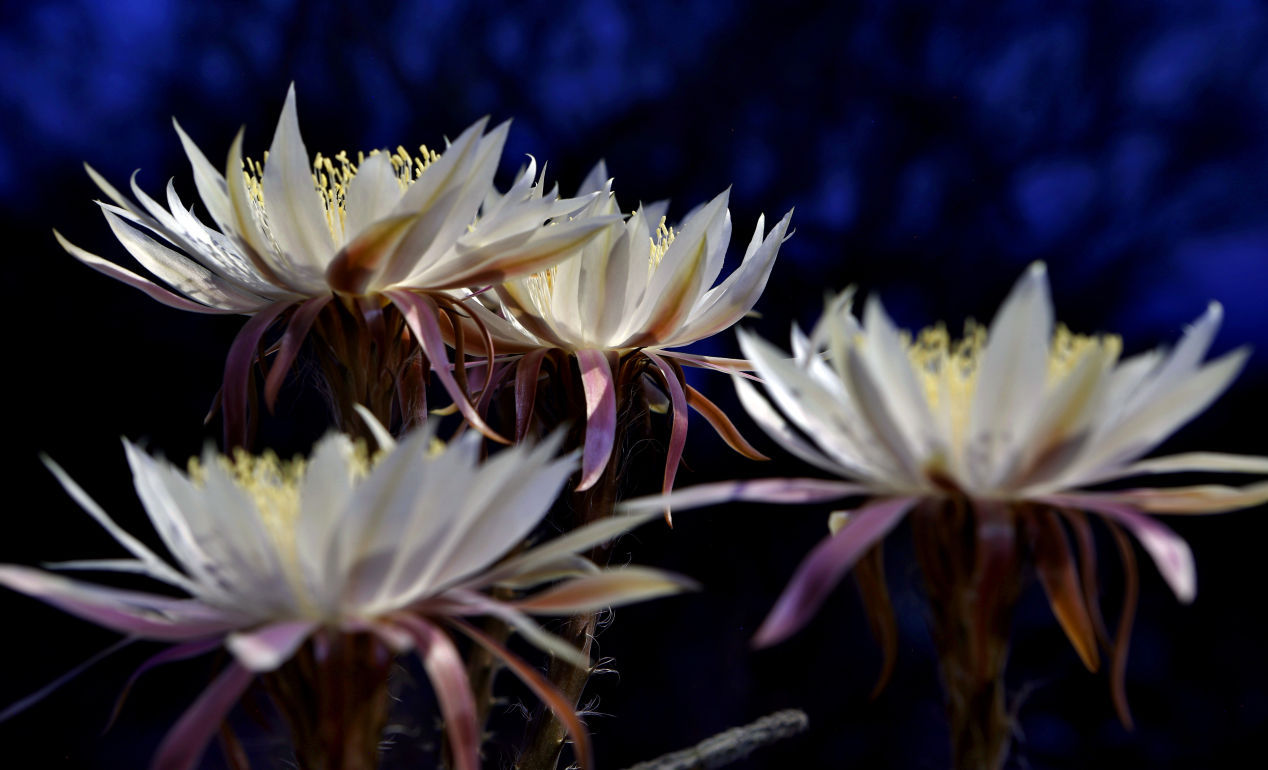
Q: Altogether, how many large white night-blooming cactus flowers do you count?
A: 4